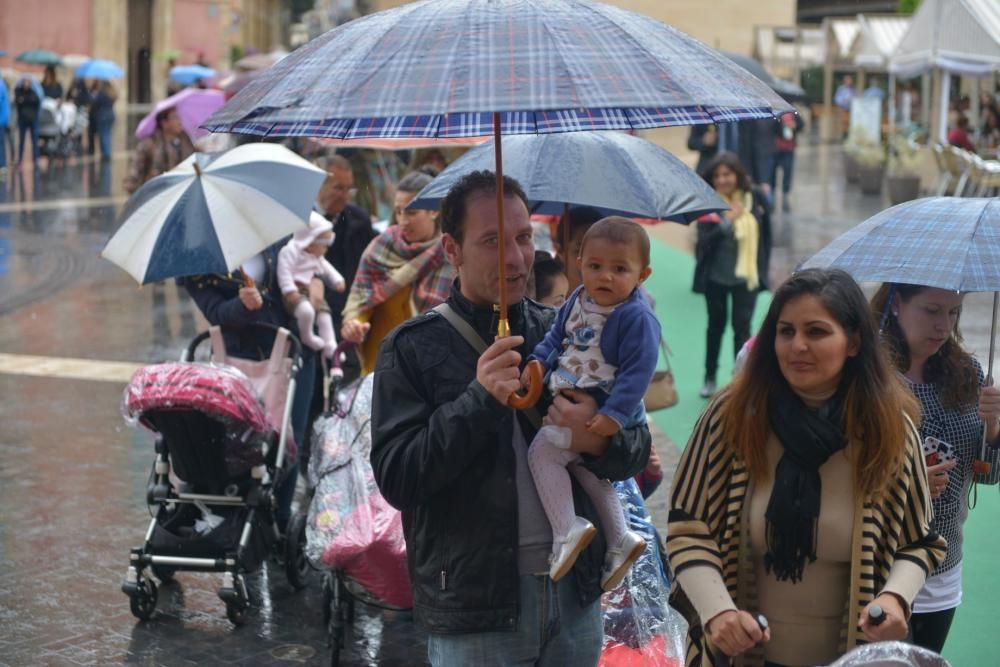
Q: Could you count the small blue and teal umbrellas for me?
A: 3